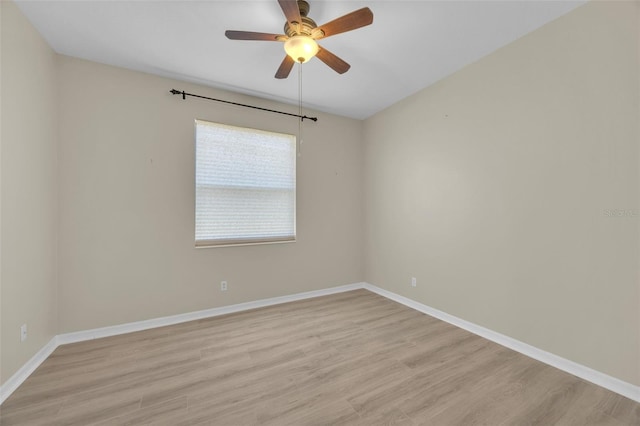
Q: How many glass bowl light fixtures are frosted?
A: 1